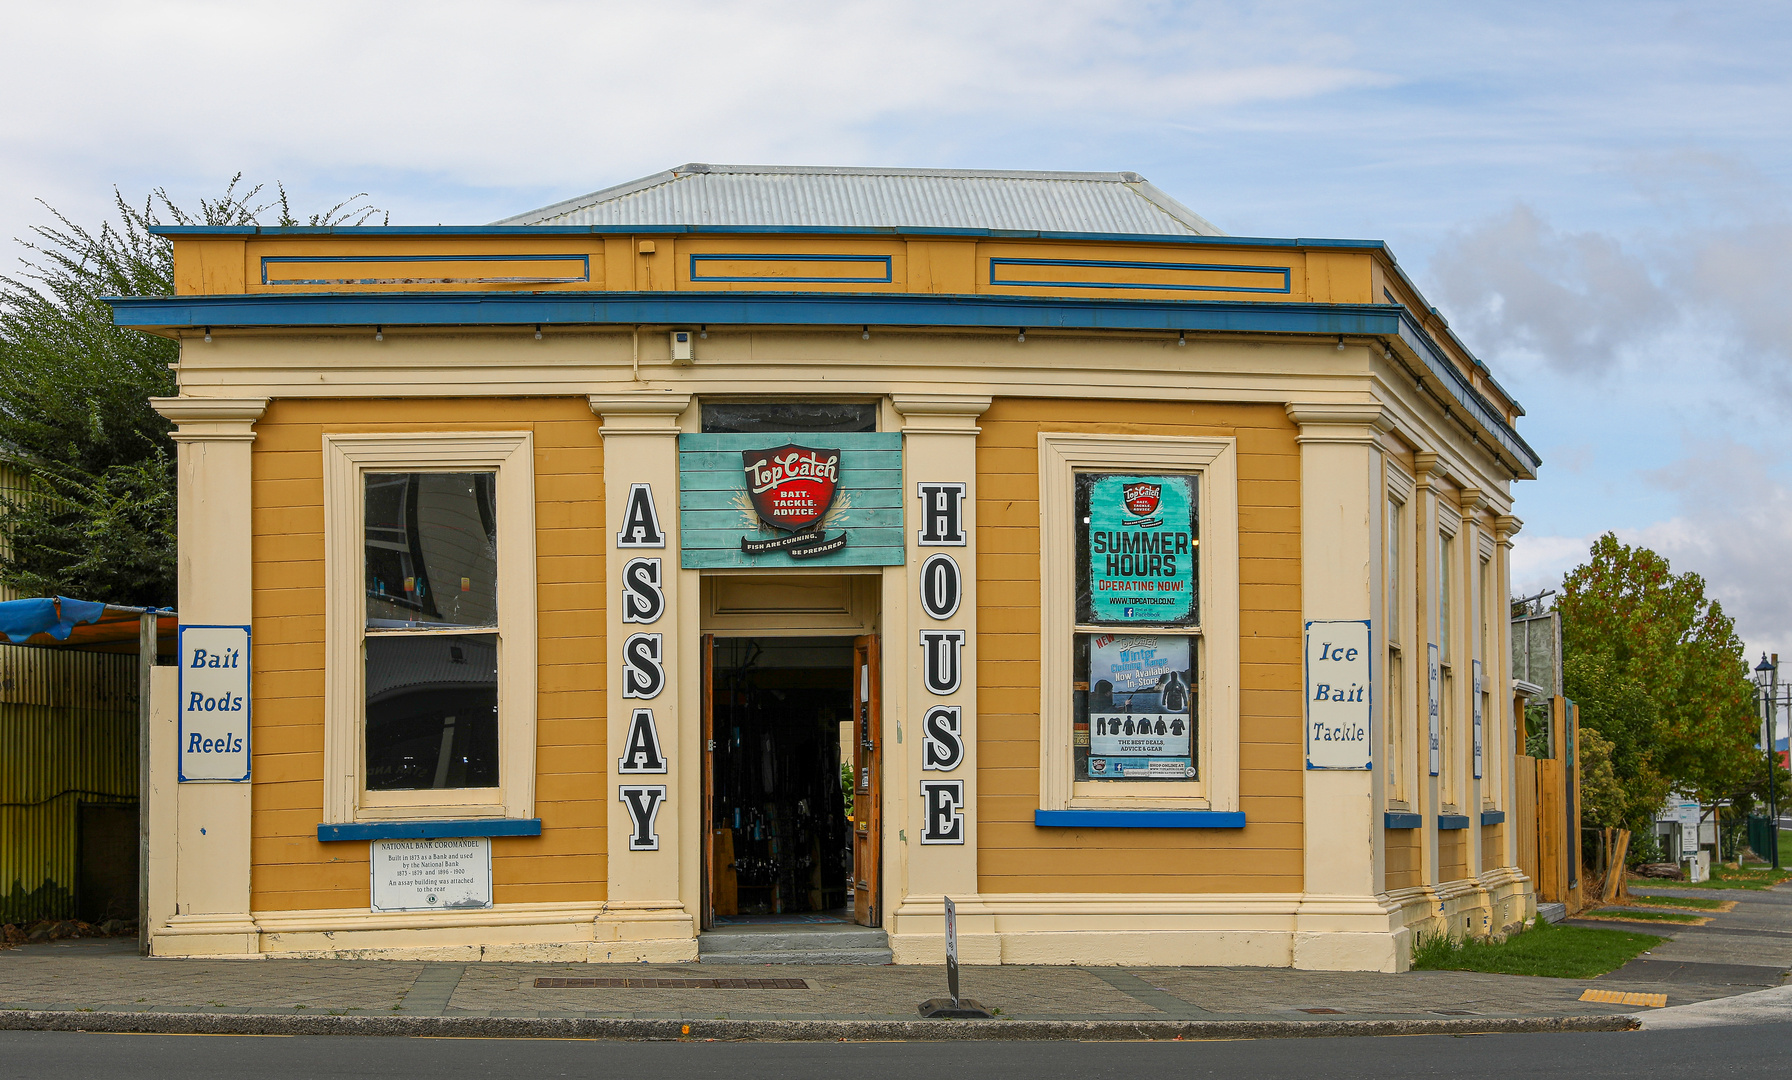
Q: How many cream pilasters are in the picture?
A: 7